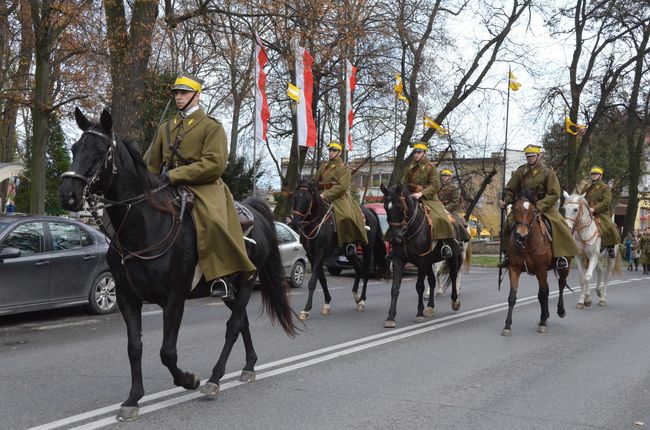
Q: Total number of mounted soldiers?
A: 6